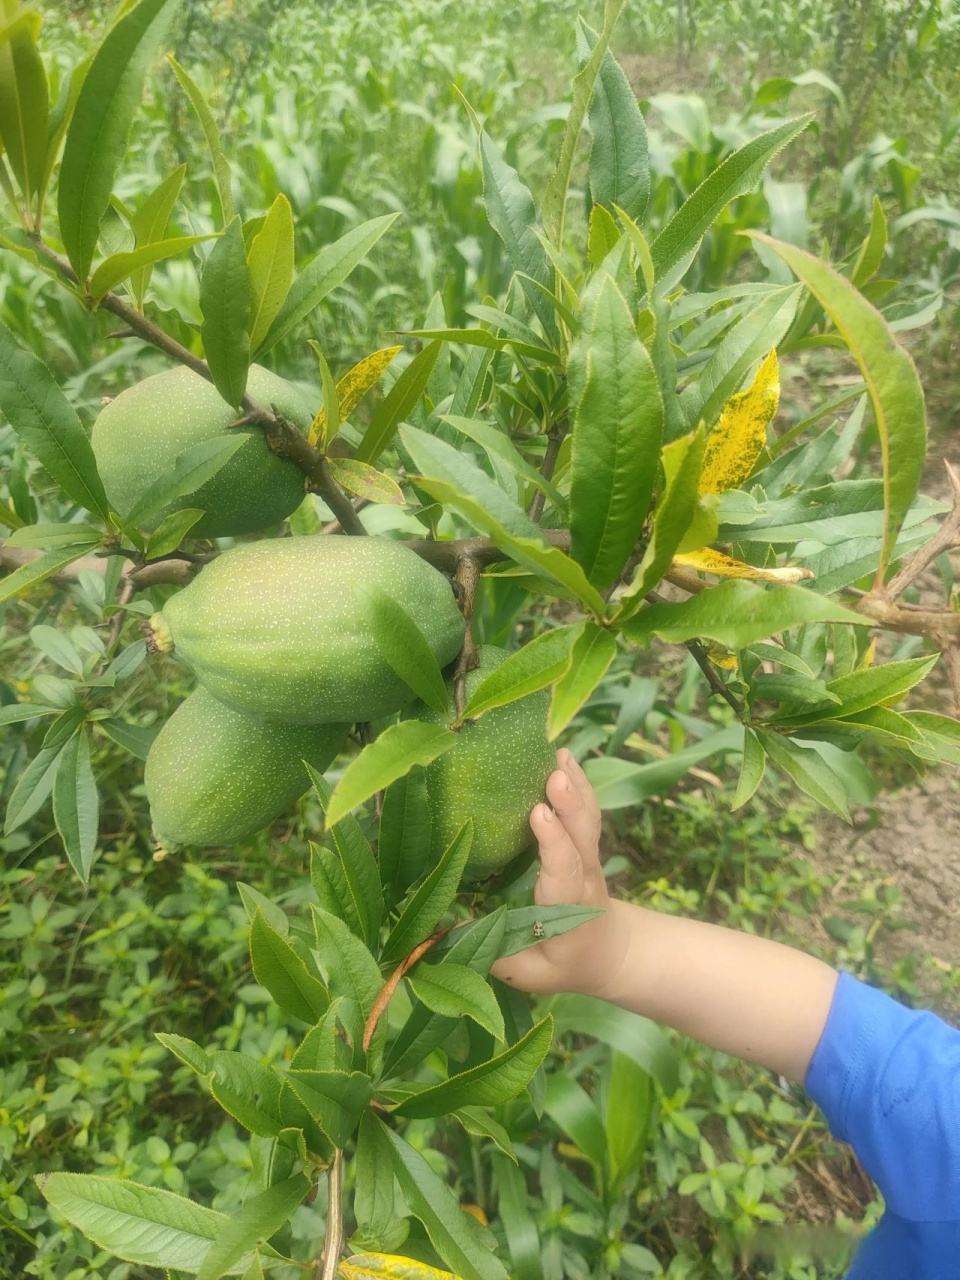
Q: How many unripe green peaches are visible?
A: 4